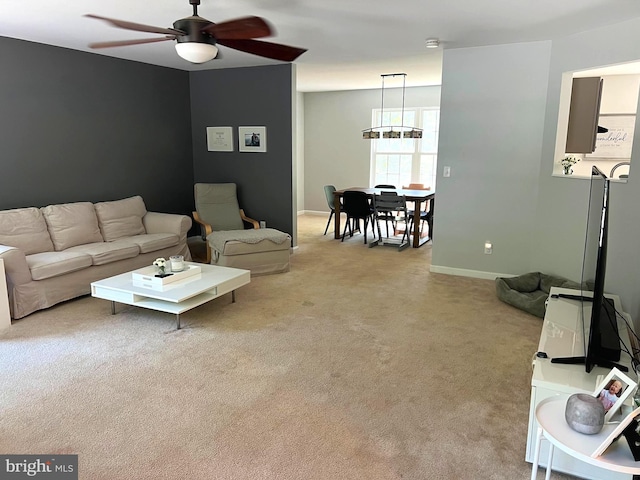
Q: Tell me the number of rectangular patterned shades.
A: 3